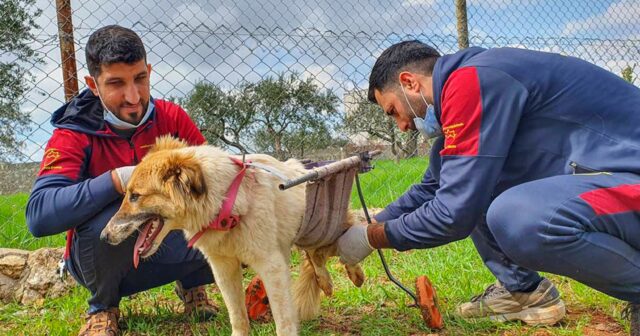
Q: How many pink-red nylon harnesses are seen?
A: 1